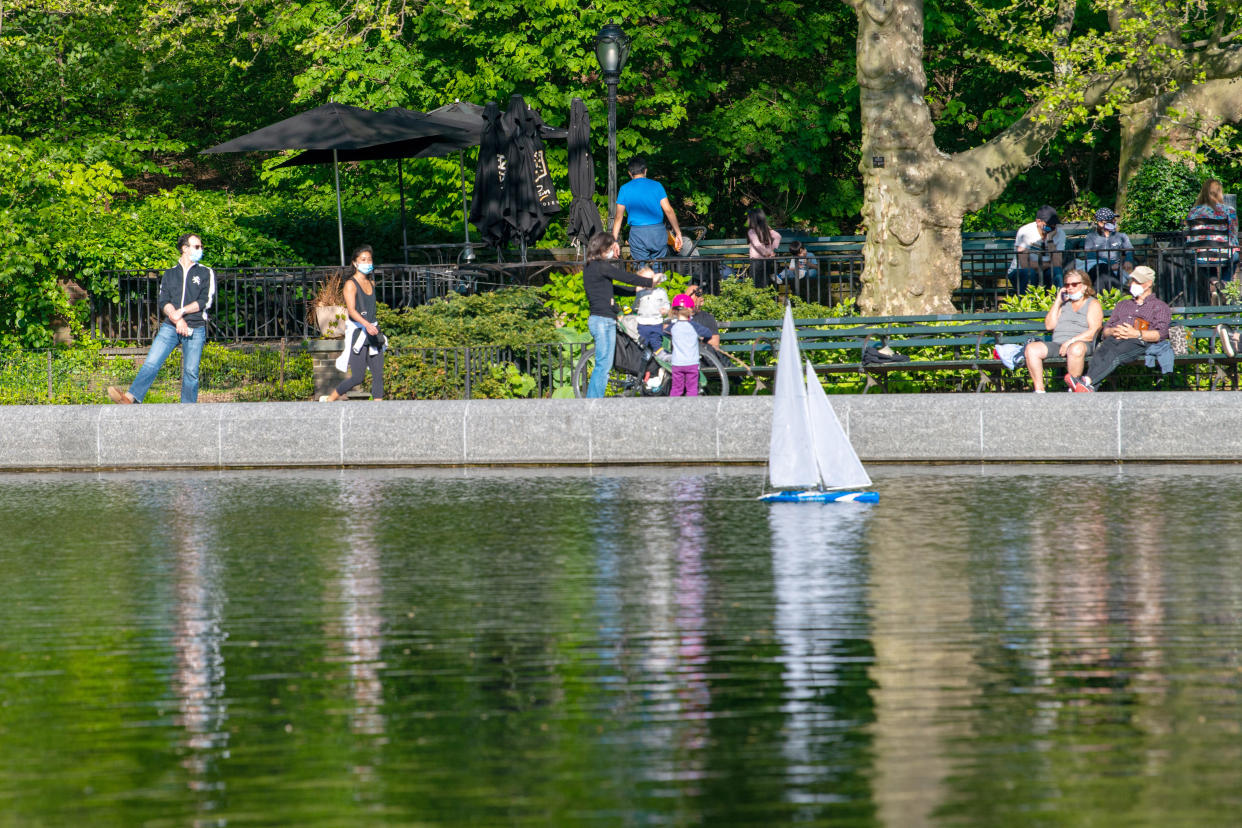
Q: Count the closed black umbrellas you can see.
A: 3